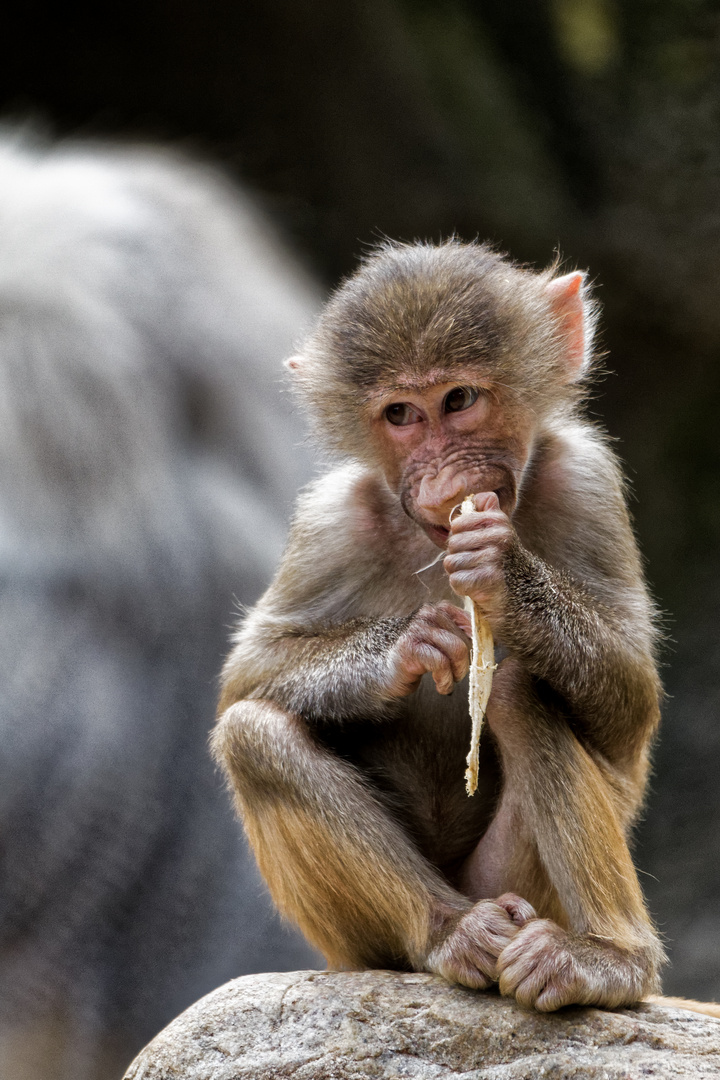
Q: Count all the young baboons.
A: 1